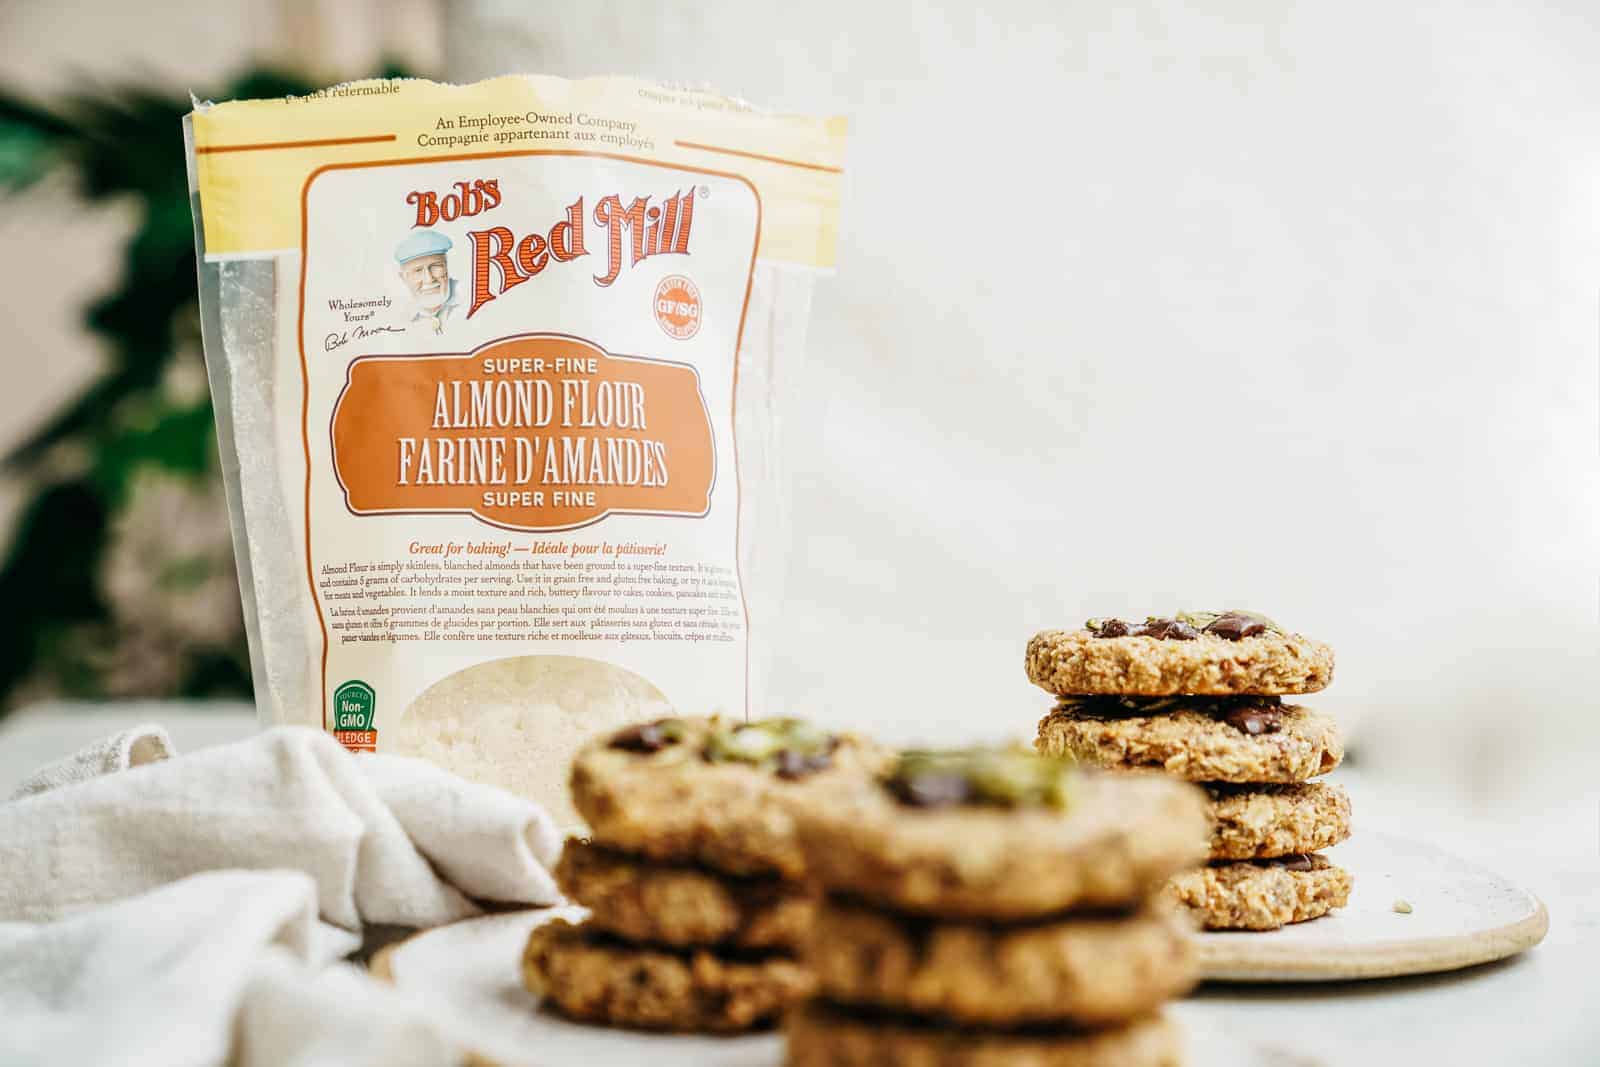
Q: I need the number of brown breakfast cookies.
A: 10